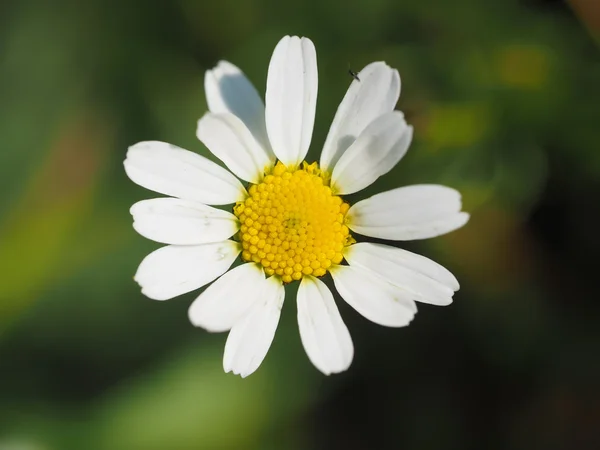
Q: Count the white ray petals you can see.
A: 14